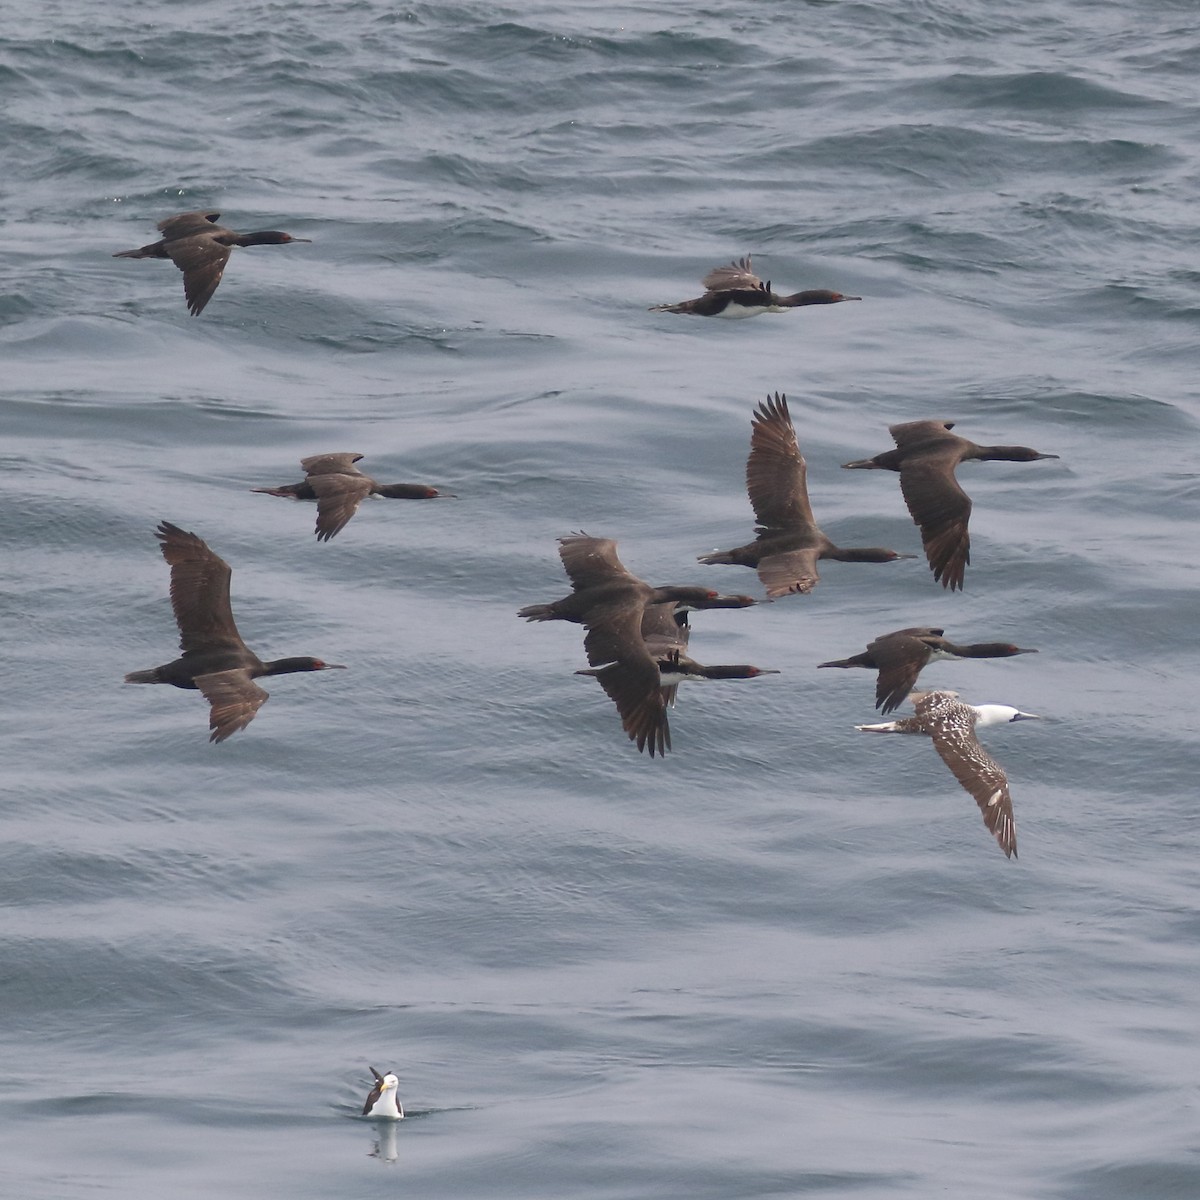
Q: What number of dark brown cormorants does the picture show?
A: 10